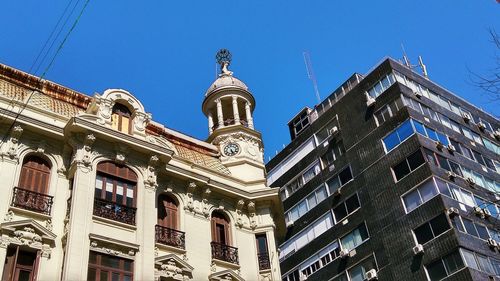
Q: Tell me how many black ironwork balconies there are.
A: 5